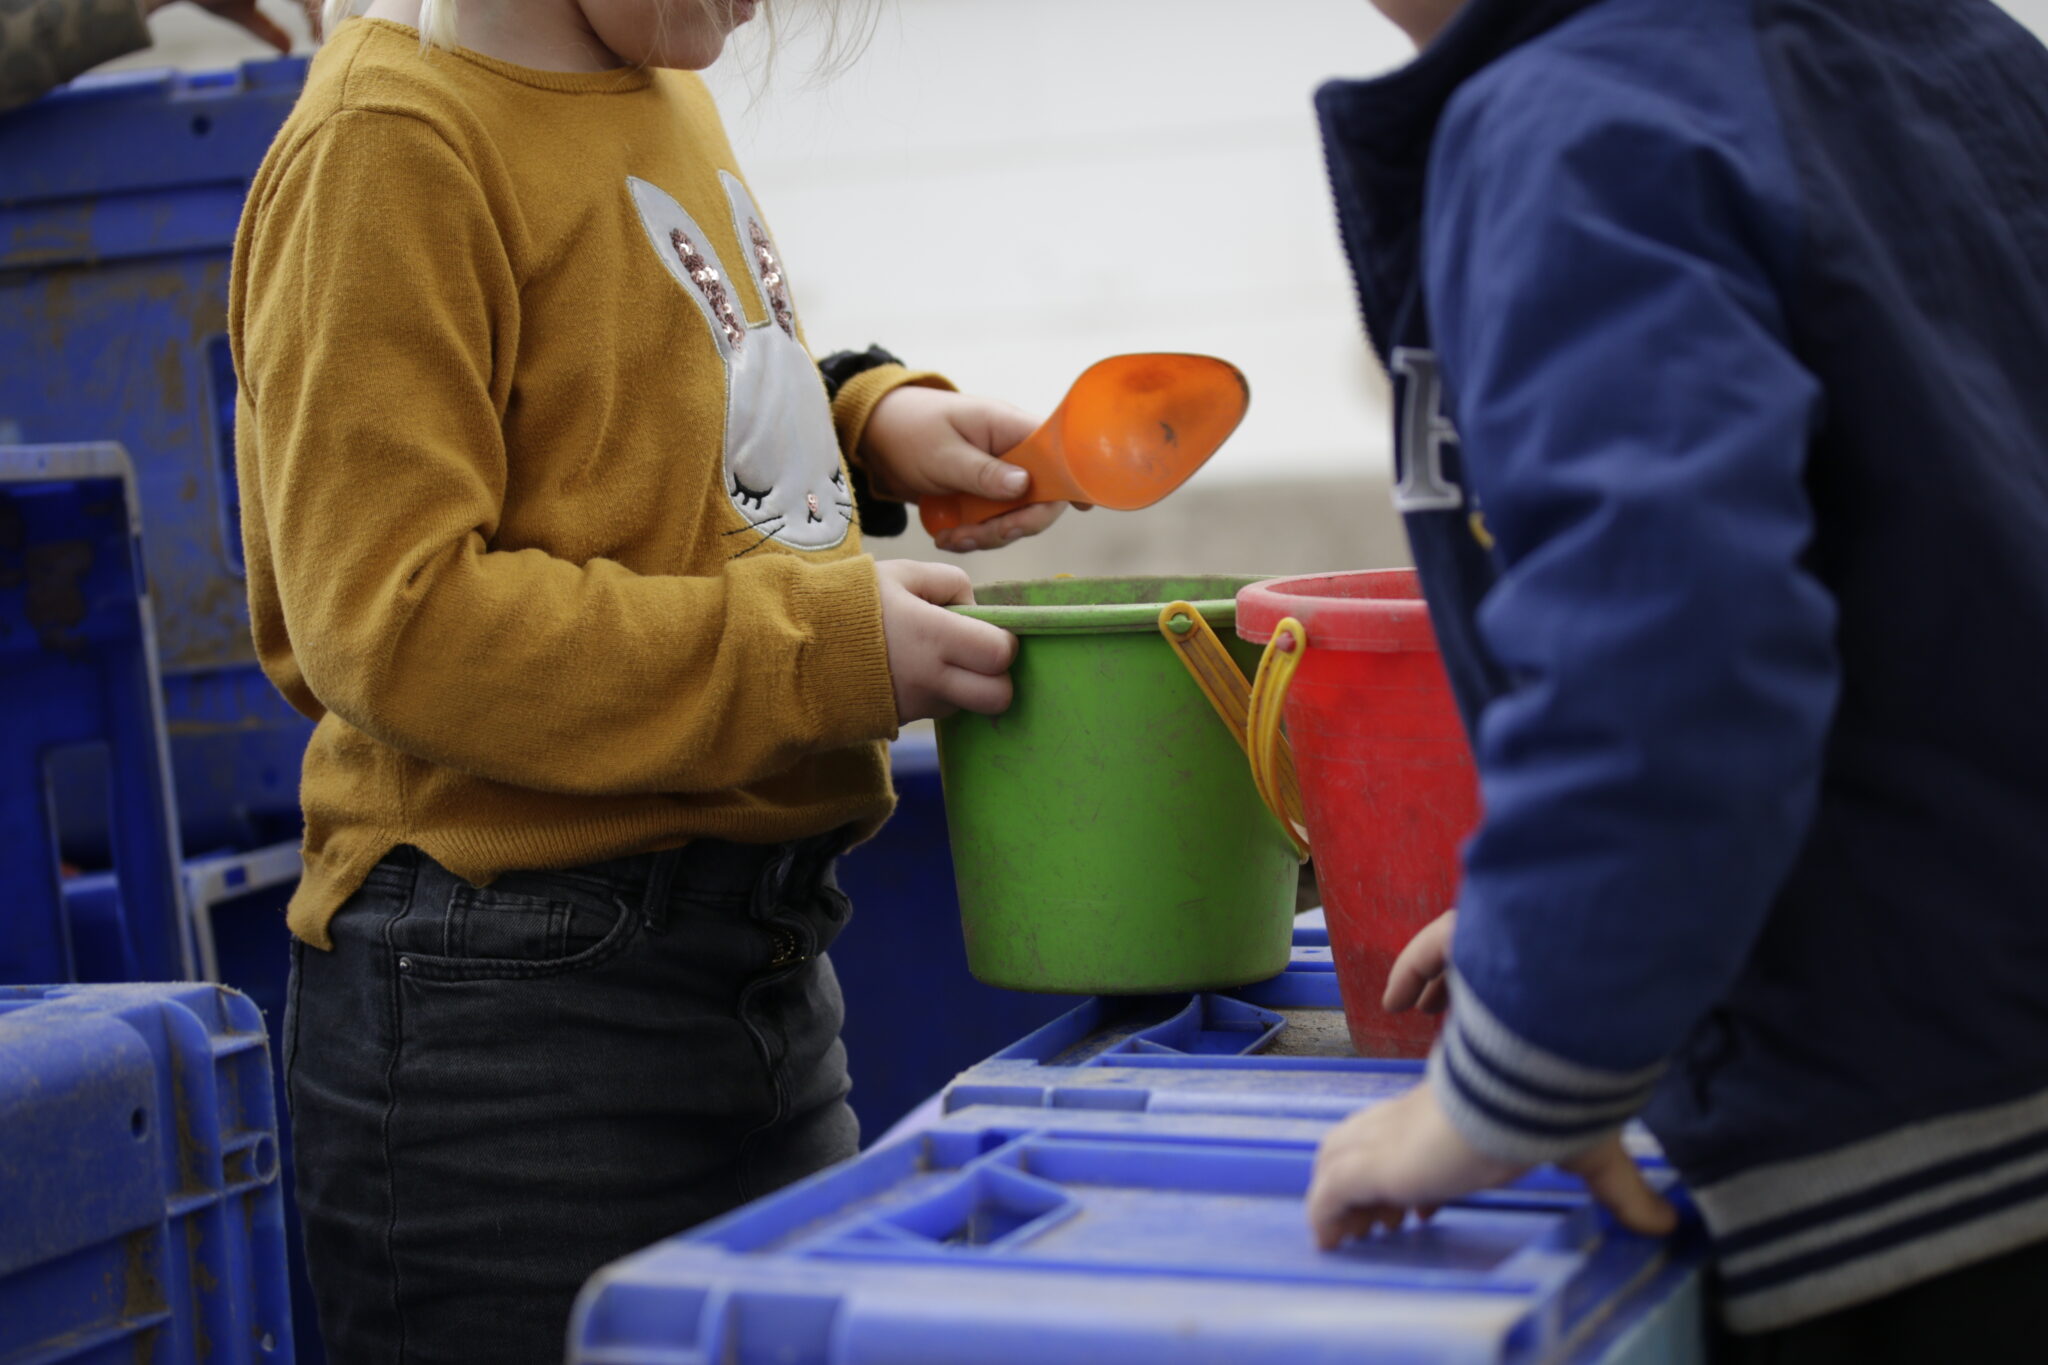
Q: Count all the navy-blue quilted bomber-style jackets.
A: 1